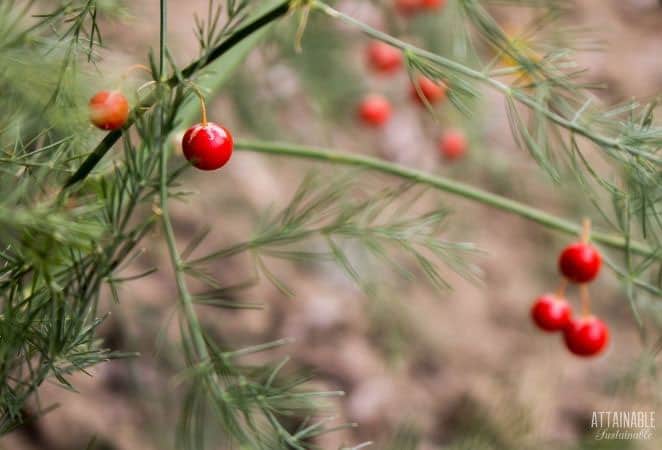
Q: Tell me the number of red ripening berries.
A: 11